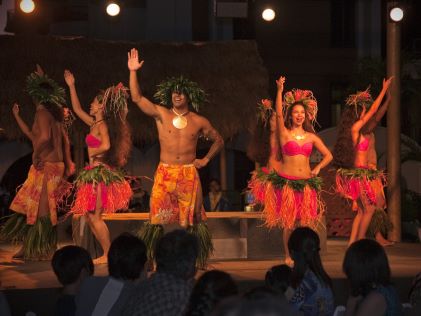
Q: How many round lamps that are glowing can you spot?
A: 4